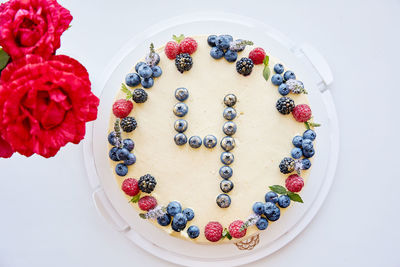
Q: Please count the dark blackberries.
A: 7